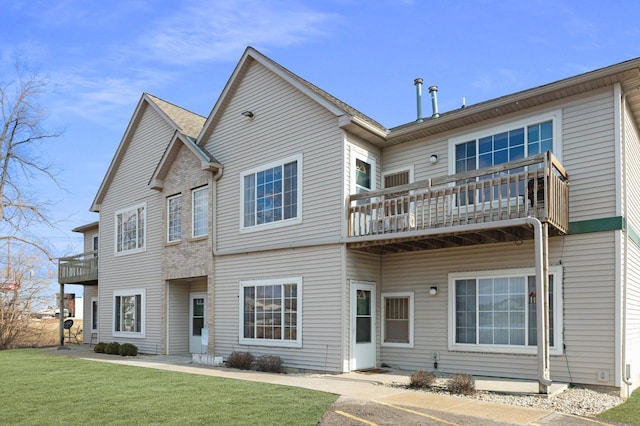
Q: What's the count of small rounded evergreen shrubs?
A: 3